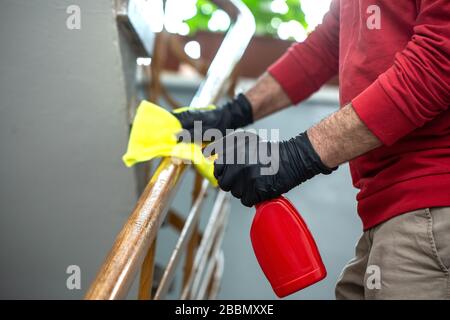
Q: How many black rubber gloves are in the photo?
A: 2